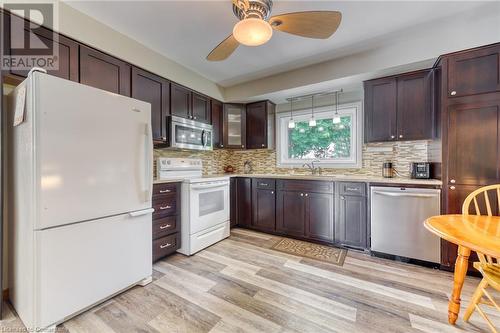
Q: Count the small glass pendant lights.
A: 3